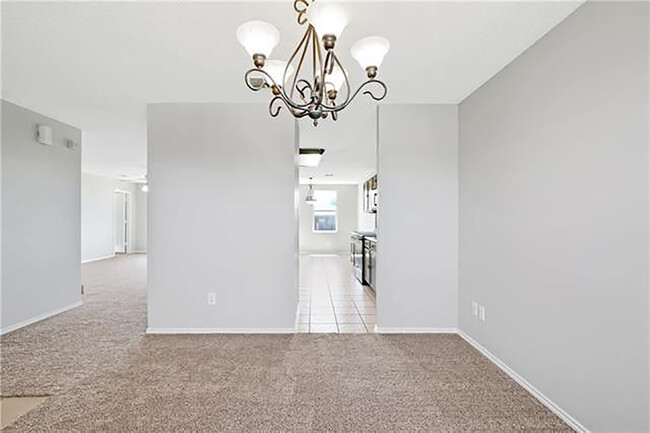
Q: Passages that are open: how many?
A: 2